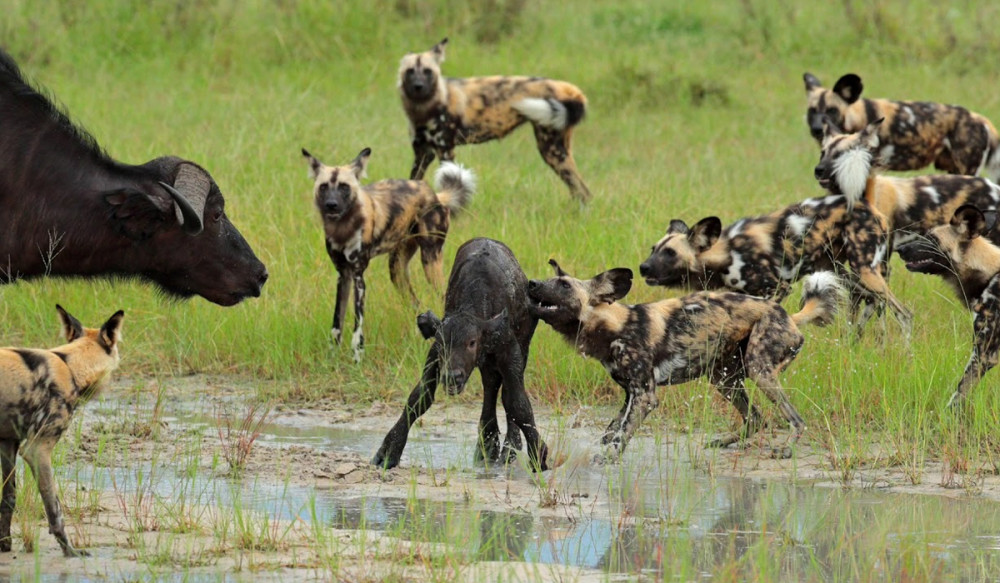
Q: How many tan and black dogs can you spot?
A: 8